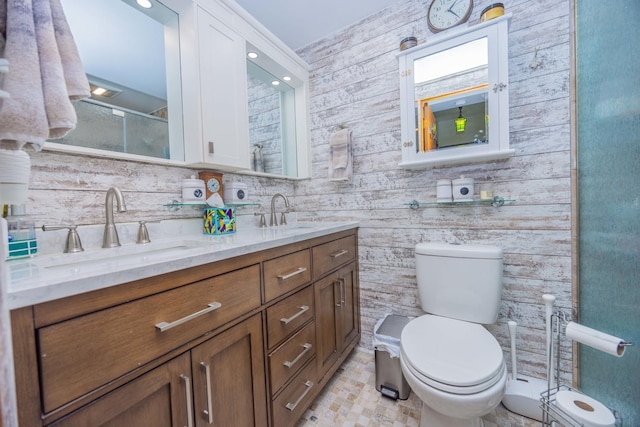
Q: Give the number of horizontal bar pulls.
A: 6